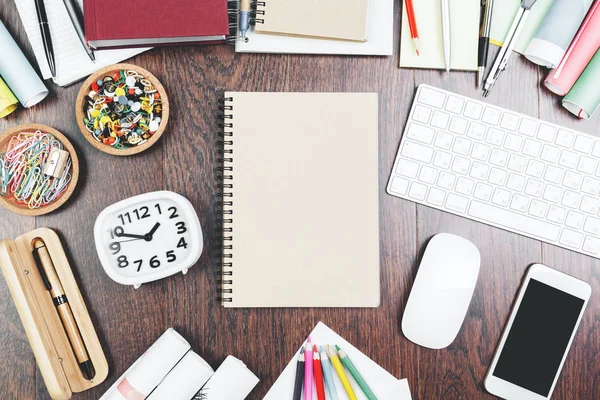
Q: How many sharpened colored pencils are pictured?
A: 7